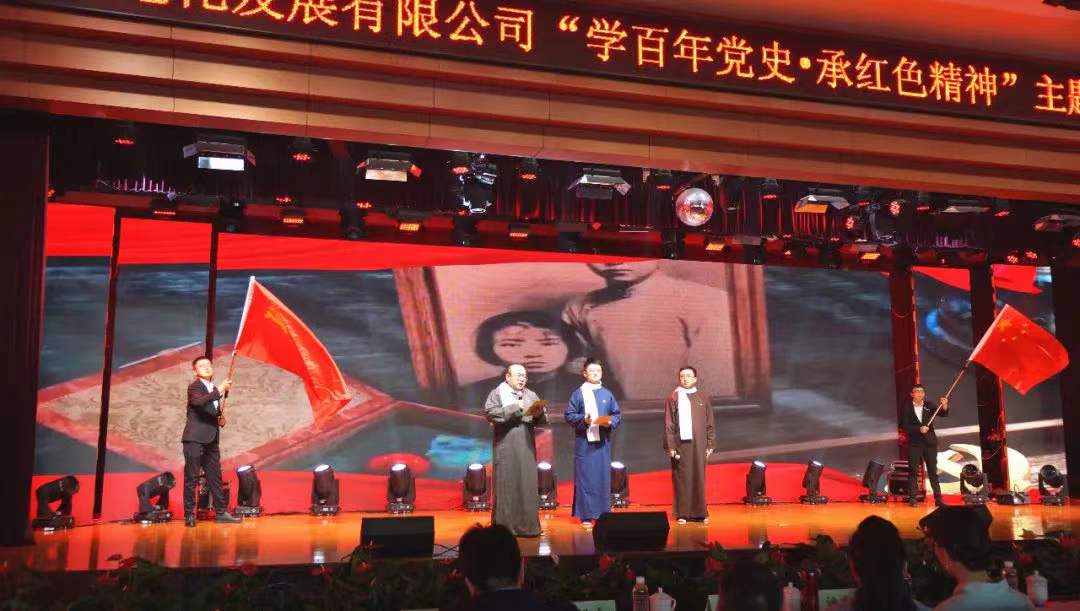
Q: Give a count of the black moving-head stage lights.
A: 13